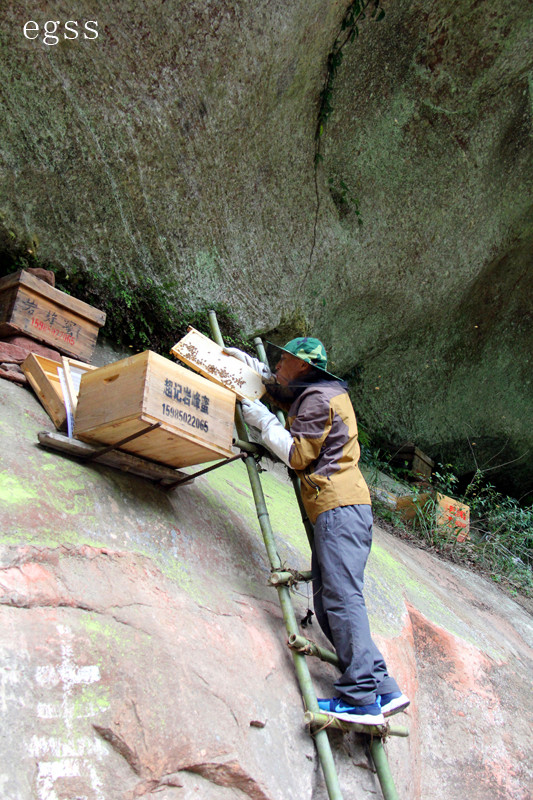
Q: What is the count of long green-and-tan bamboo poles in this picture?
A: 2